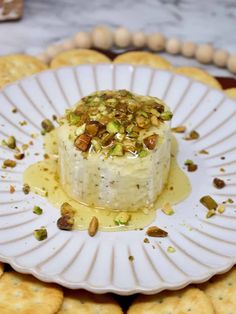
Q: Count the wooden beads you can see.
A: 13